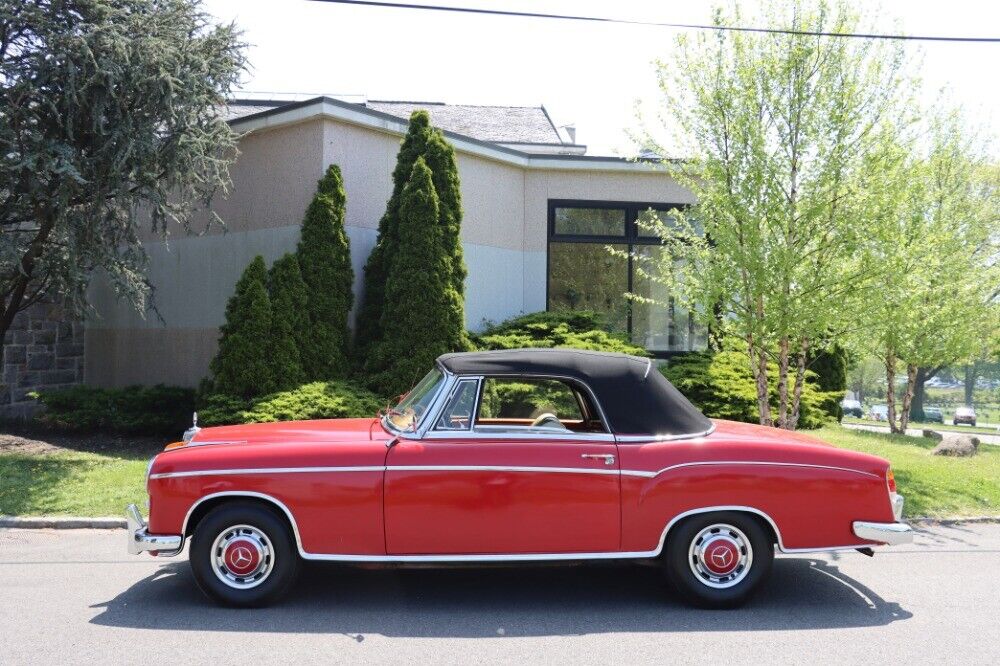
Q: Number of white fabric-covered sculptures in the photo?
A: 0